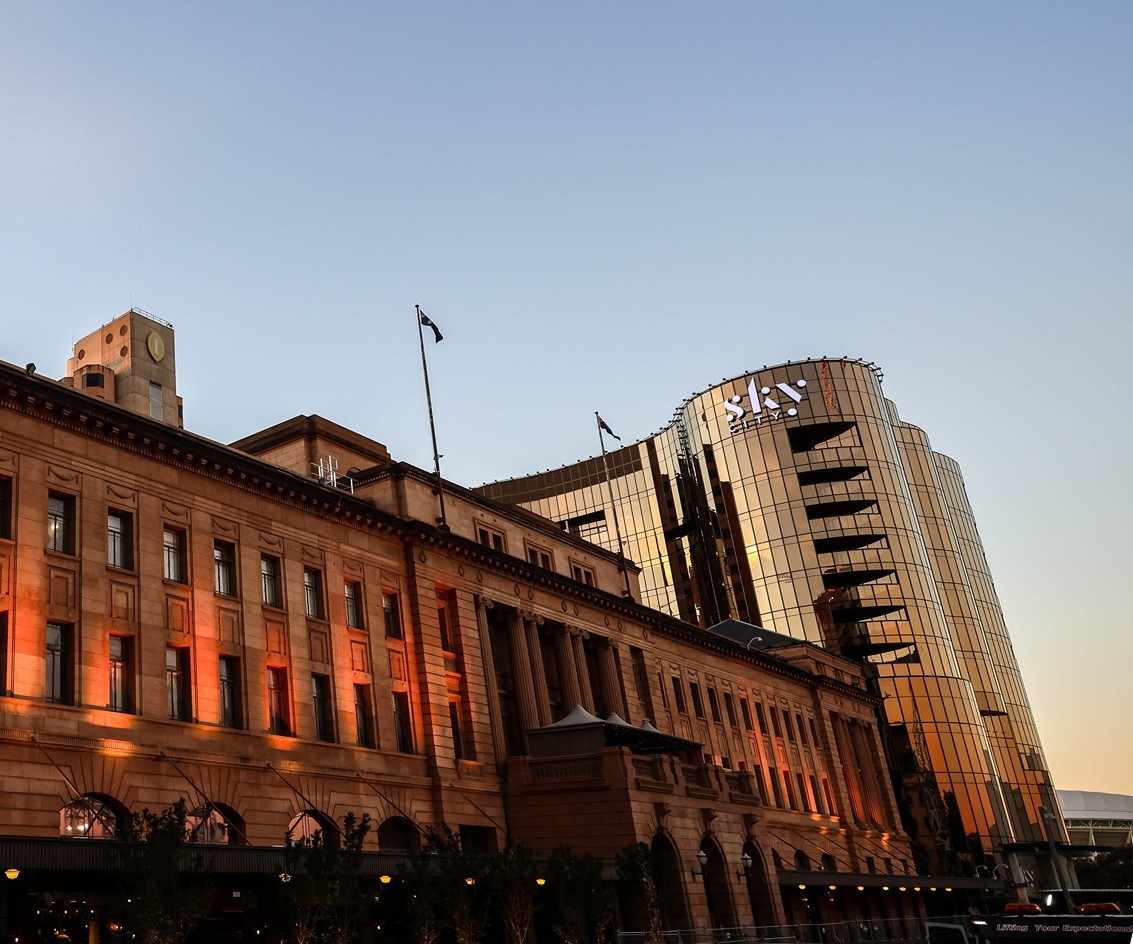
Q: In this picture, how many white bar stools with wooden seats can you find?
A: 0